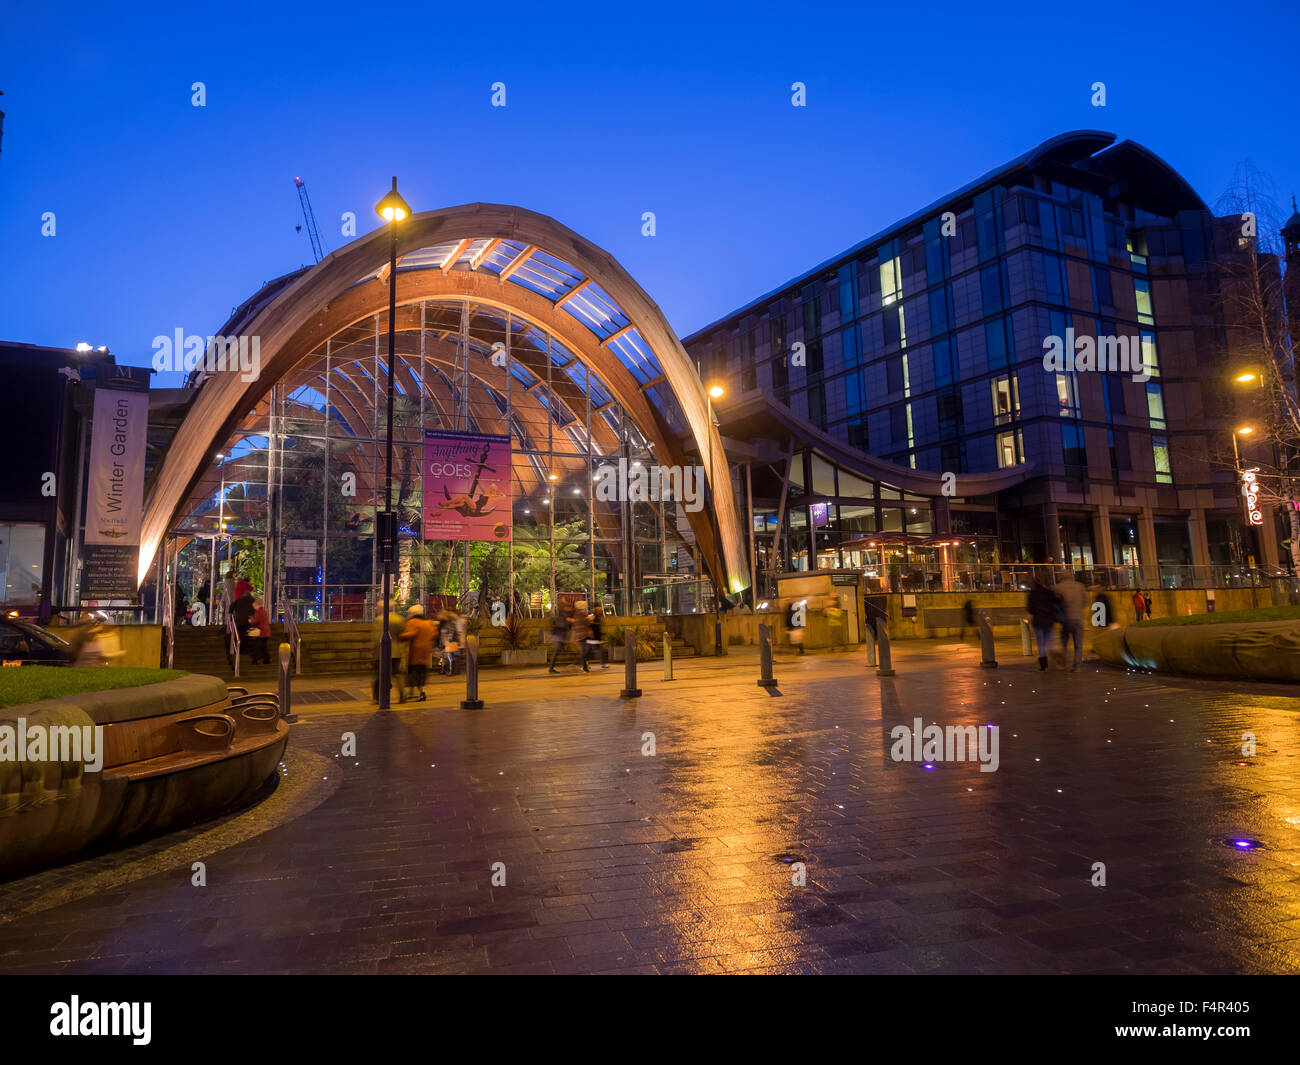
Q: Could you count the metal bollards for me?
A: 9